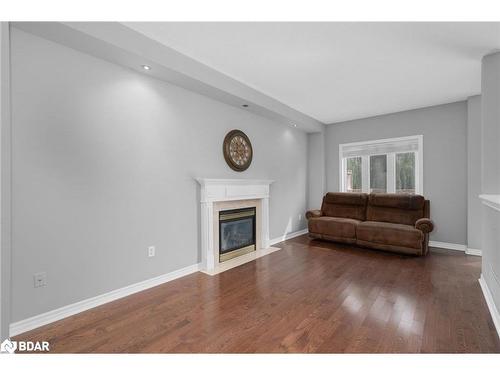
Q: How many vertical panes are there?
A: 3